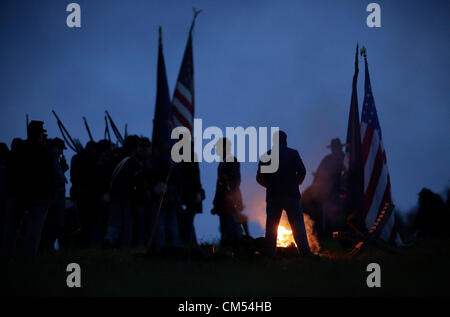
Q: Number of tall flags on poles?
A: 4